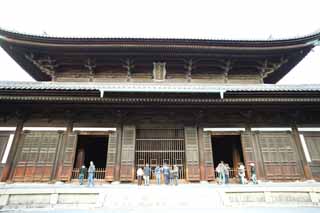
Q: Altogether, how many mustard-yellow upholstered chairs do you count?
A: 0